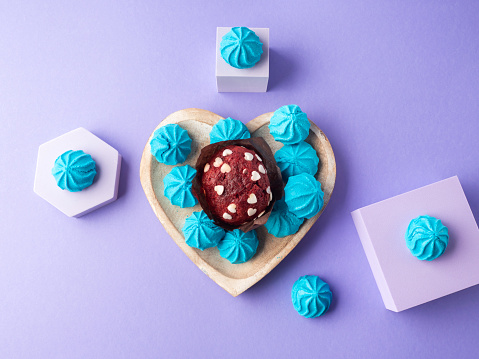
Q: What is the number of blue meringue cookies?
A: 13